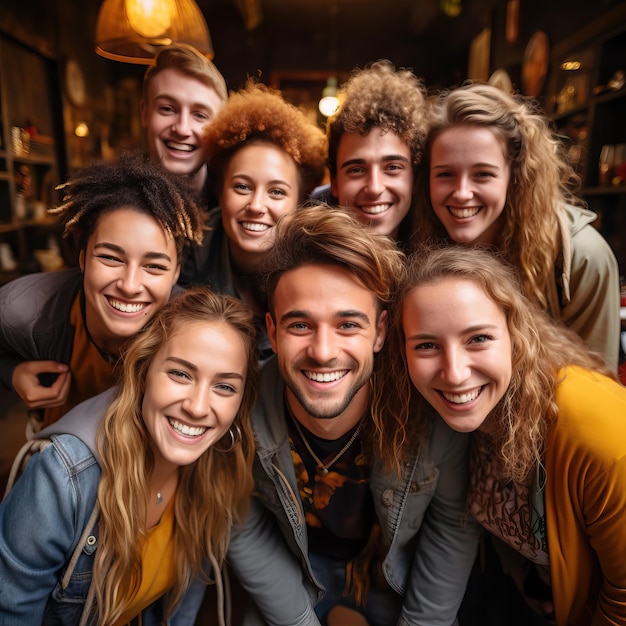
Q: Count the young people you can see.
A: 8